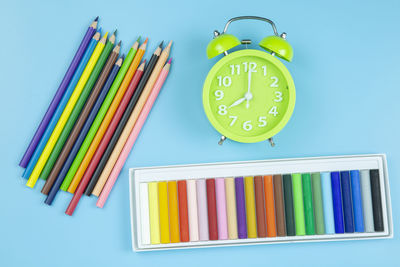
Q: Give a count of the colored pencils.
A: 12